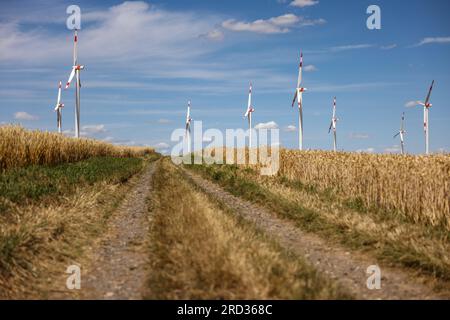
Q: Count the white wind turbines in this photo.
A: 8